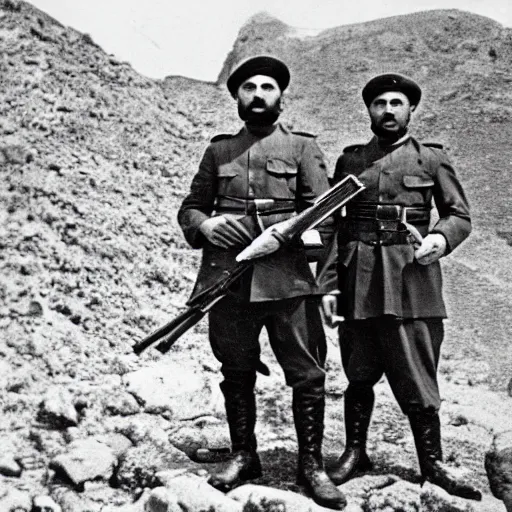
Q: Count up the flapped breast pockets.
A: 3